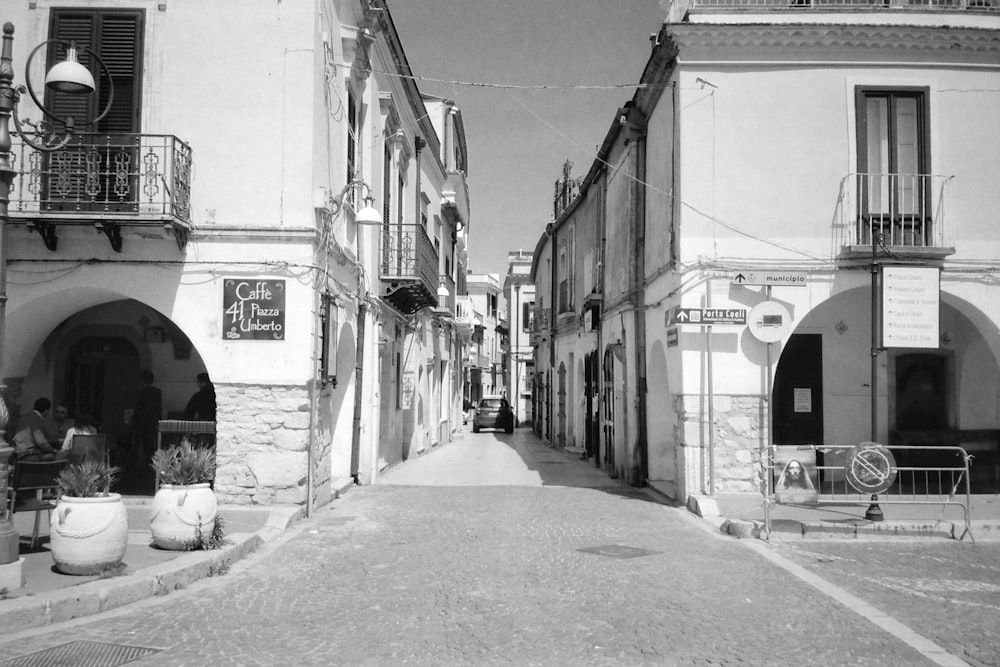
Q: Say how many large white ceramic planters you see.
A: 2